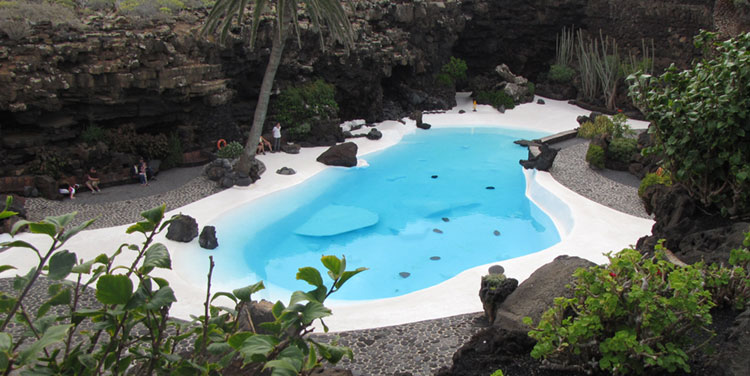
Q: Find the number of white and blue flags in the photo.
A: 0